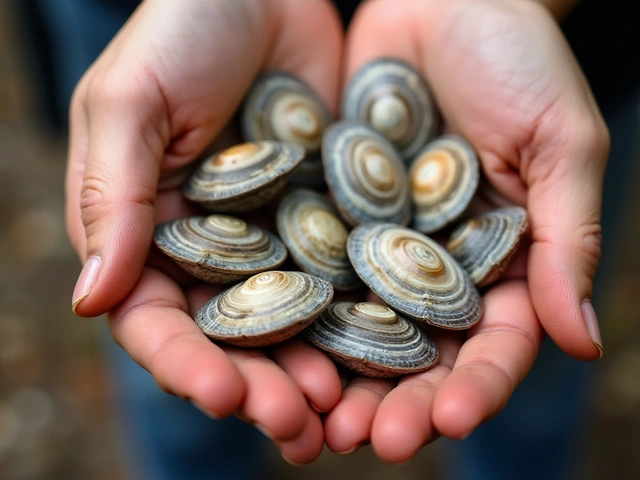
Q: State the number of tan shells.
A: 11